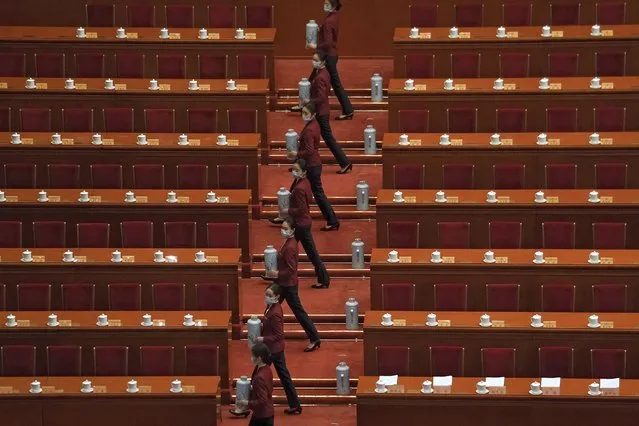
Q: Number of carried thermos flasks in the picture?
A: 7